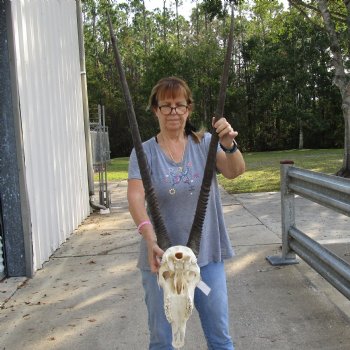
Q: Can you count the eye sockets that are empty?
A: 2